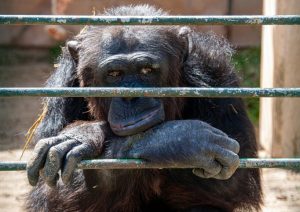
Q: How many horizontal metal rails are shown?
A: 3